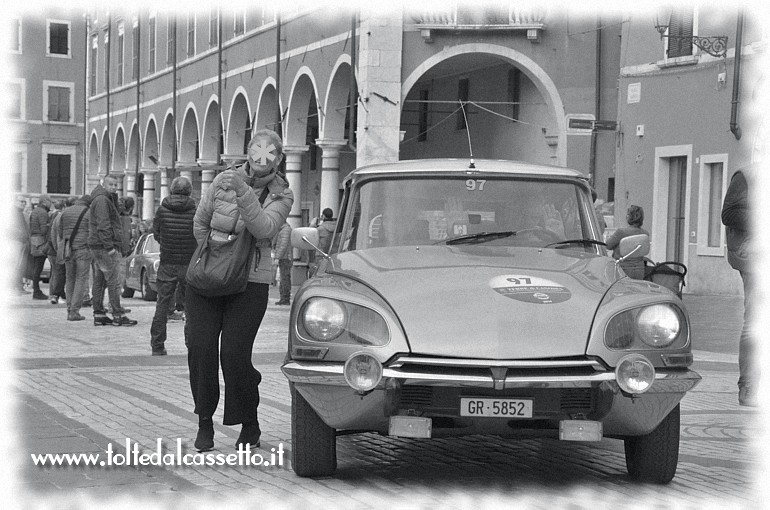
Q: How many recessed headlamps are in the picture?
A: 2